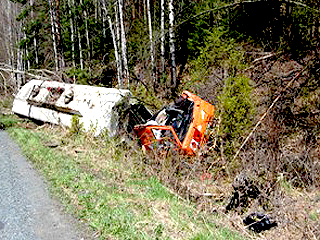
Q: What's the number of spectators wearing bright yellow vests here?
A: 0